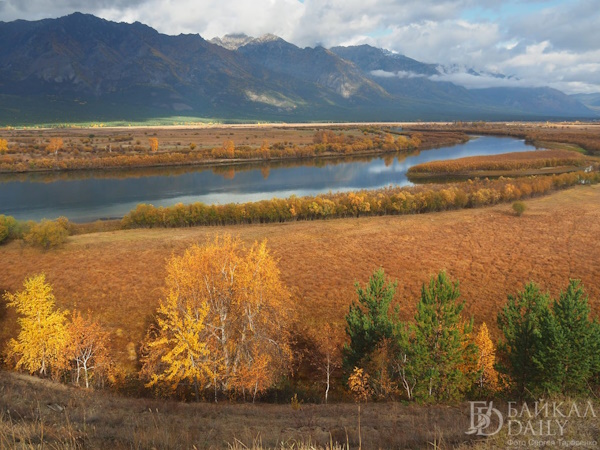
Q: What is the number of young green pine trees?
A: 4